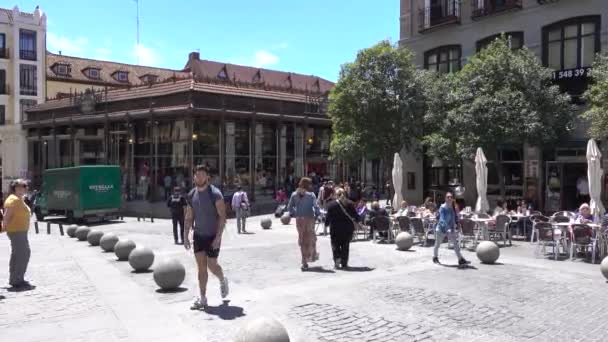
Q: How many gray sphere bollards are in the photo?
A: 13